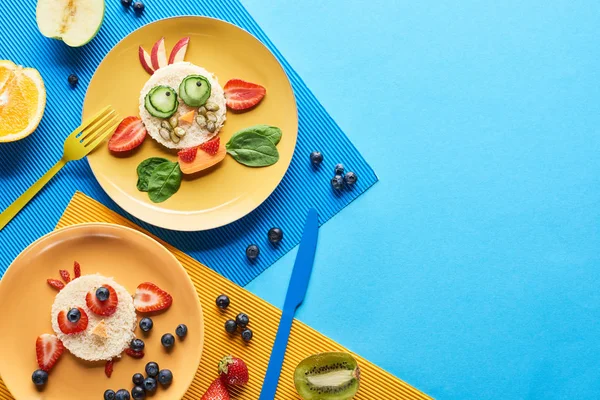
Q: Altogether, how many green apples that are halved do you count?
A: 1